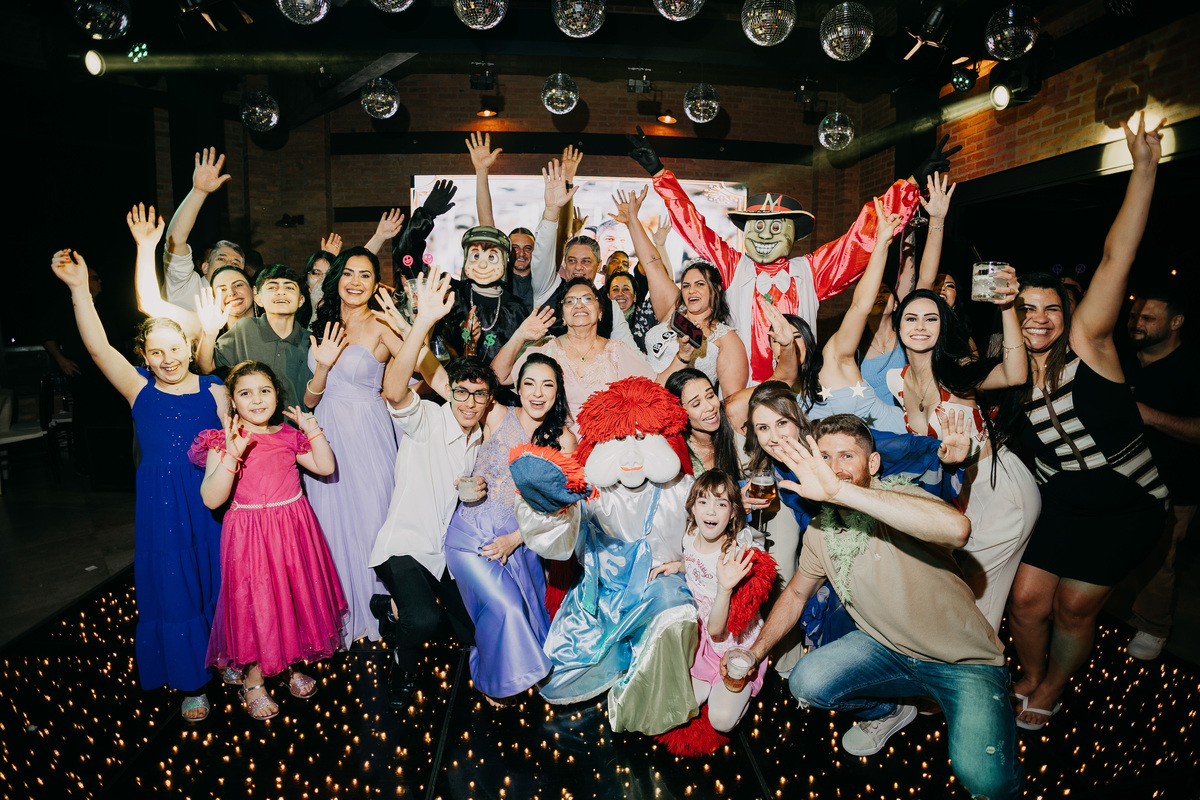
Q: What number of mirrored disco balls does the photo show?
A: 14